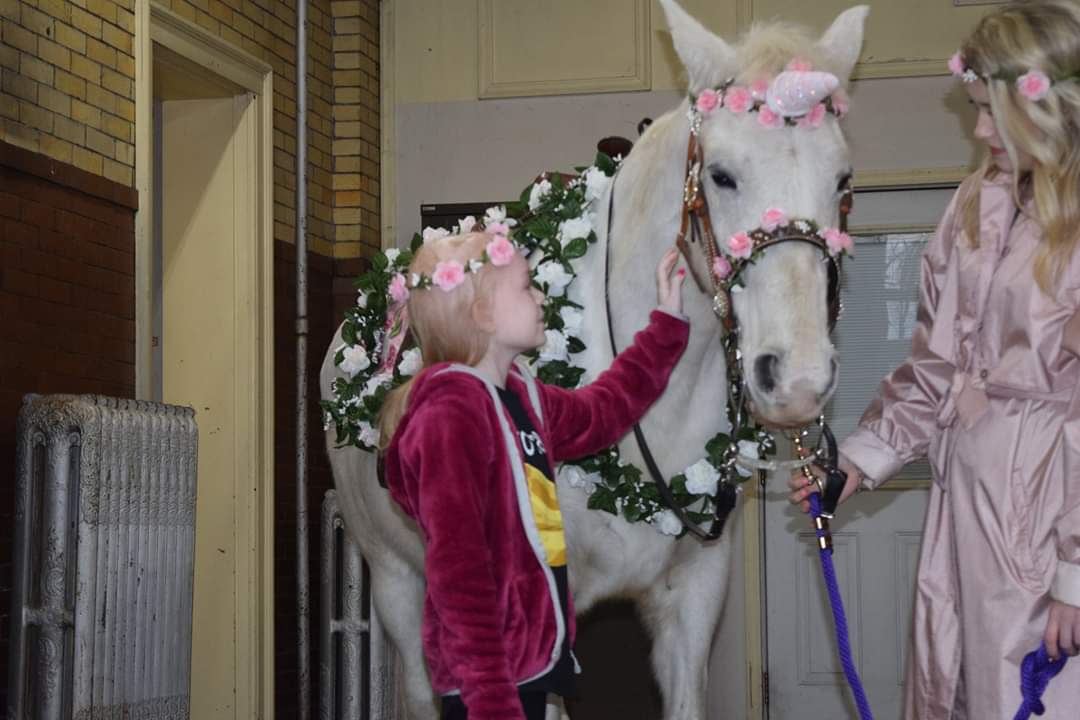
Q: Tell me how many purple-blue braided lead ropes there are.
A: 1